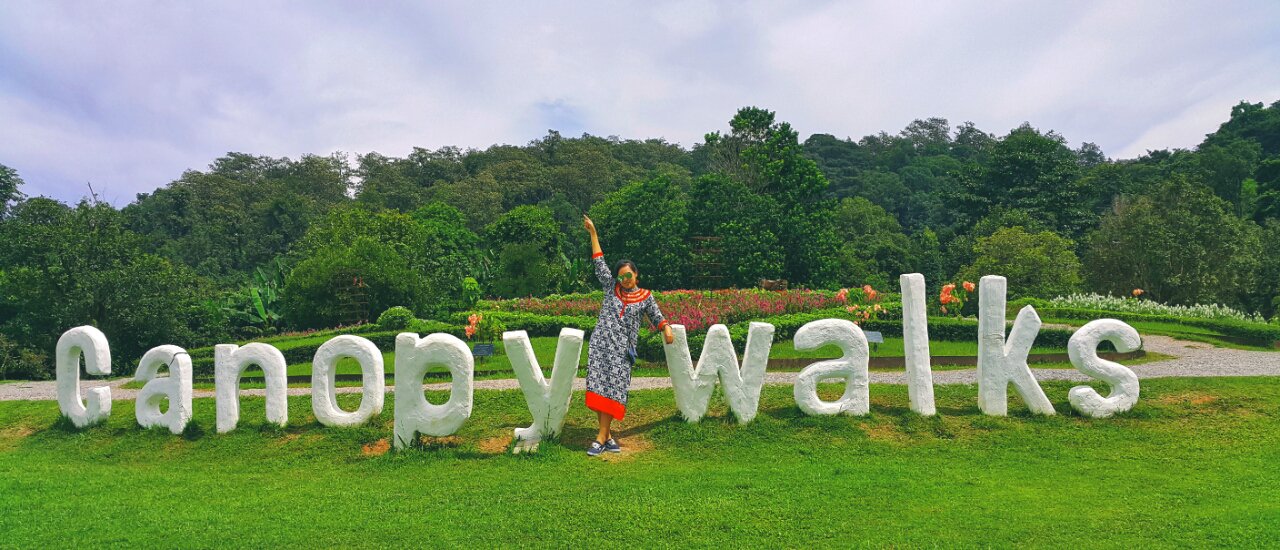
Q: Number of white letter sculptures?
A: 11